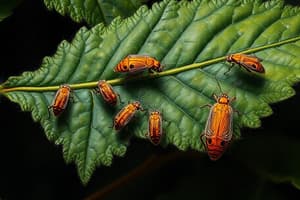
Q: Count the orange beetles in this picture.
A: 7